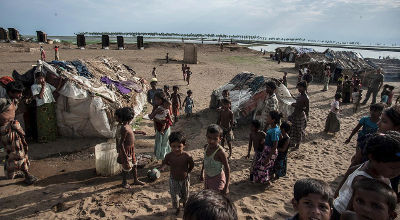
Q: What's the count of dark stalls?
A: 7